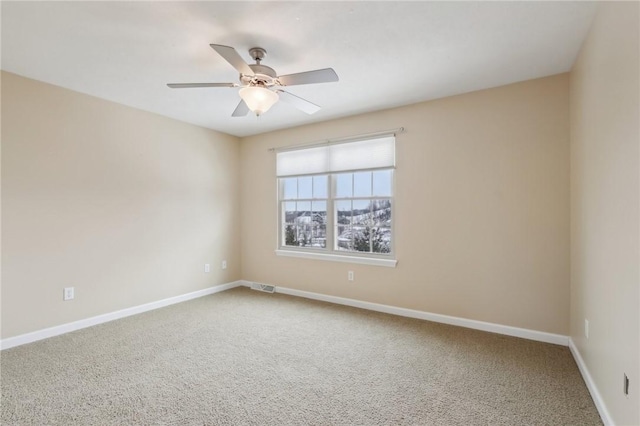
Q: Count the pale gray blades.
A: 5